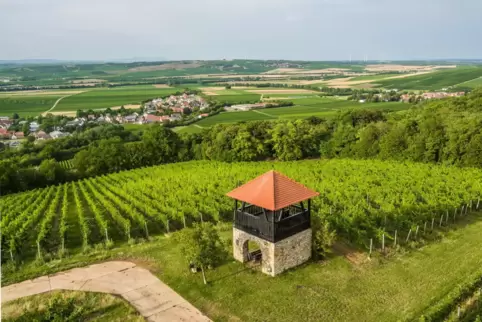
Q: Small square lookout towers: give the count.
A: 1